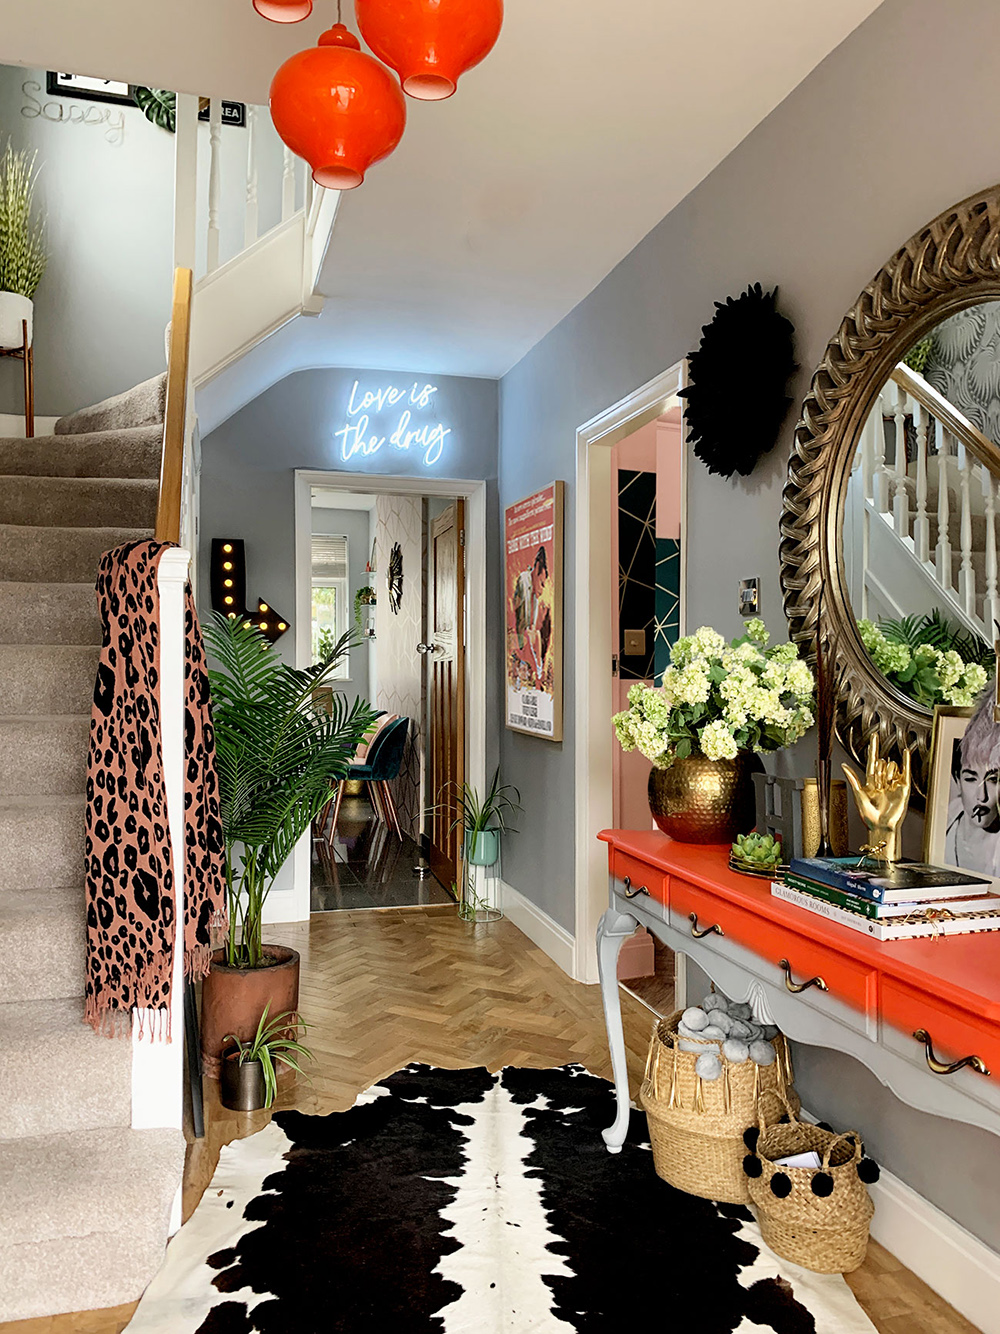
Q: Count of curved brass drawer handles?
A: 4